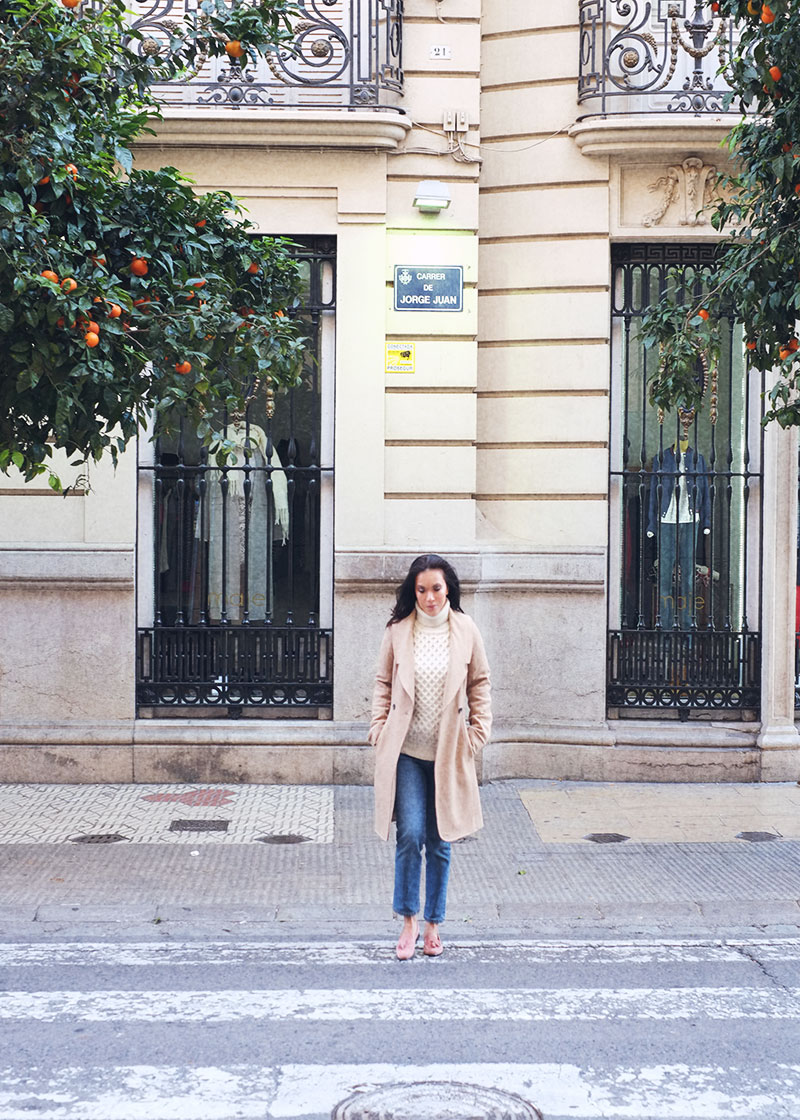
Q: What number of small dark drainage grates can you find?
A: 5